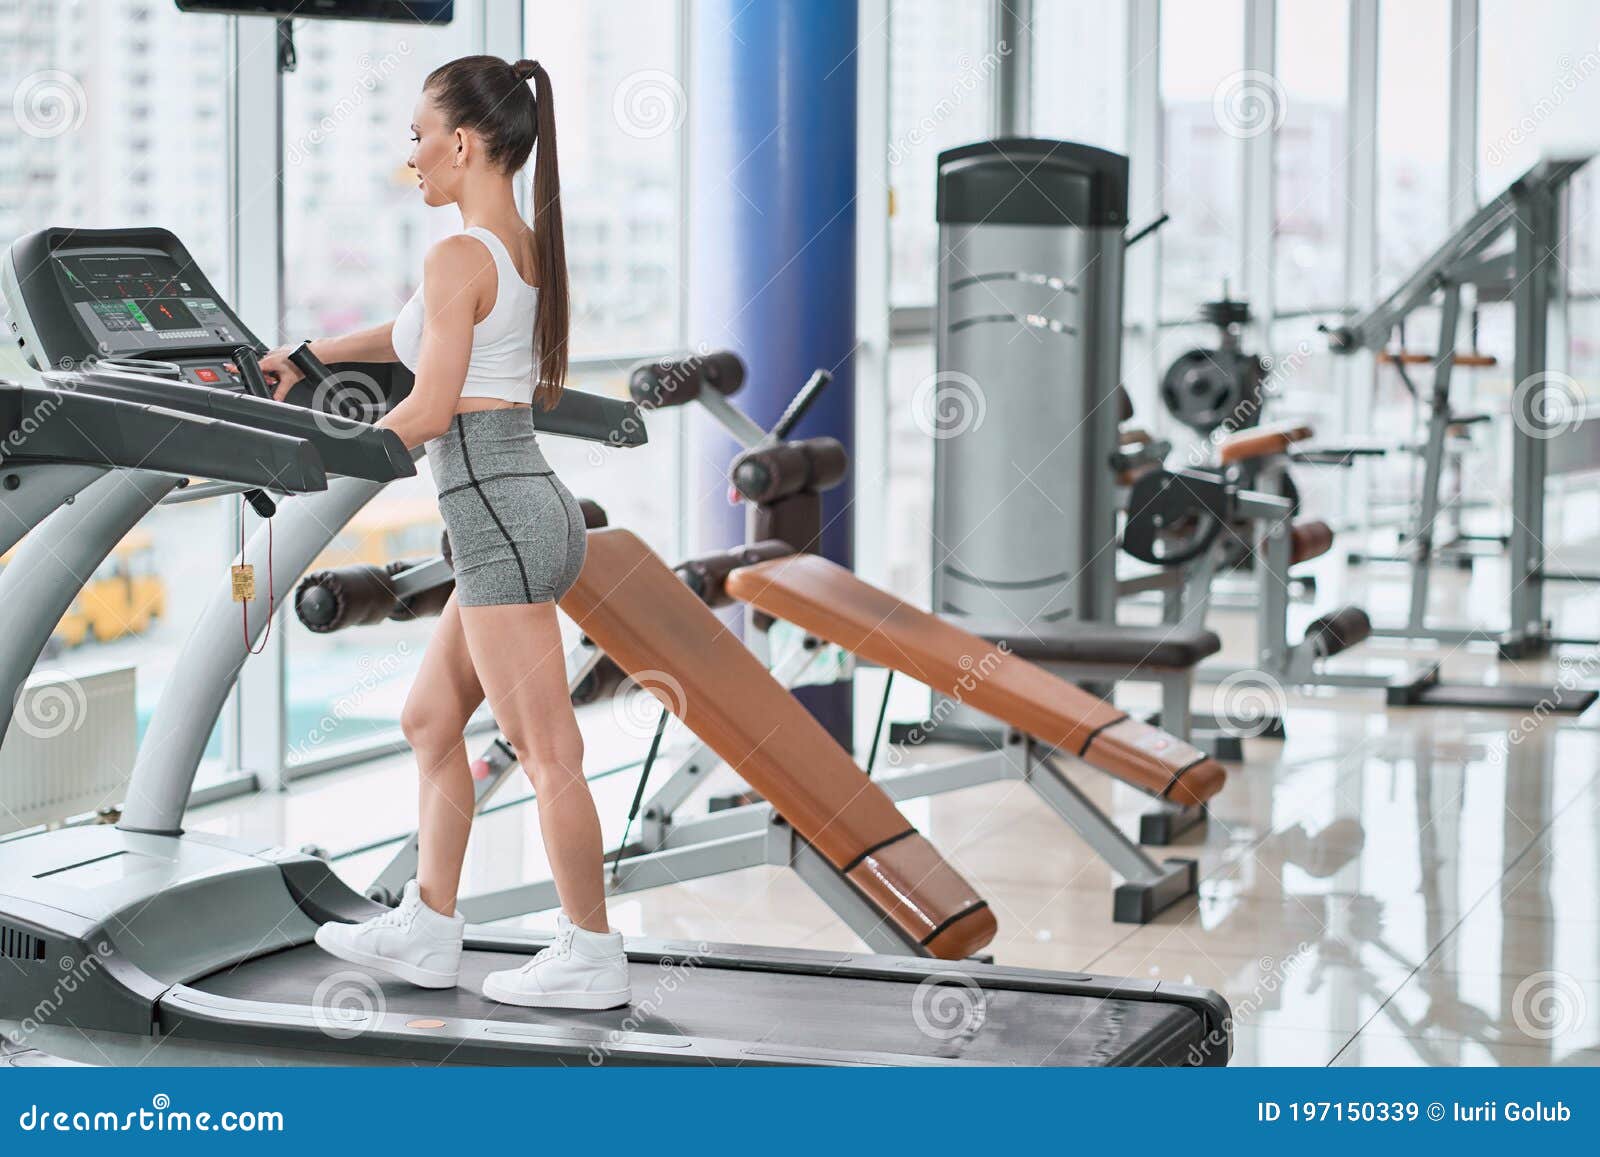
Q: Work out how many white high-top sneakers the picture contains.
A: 2